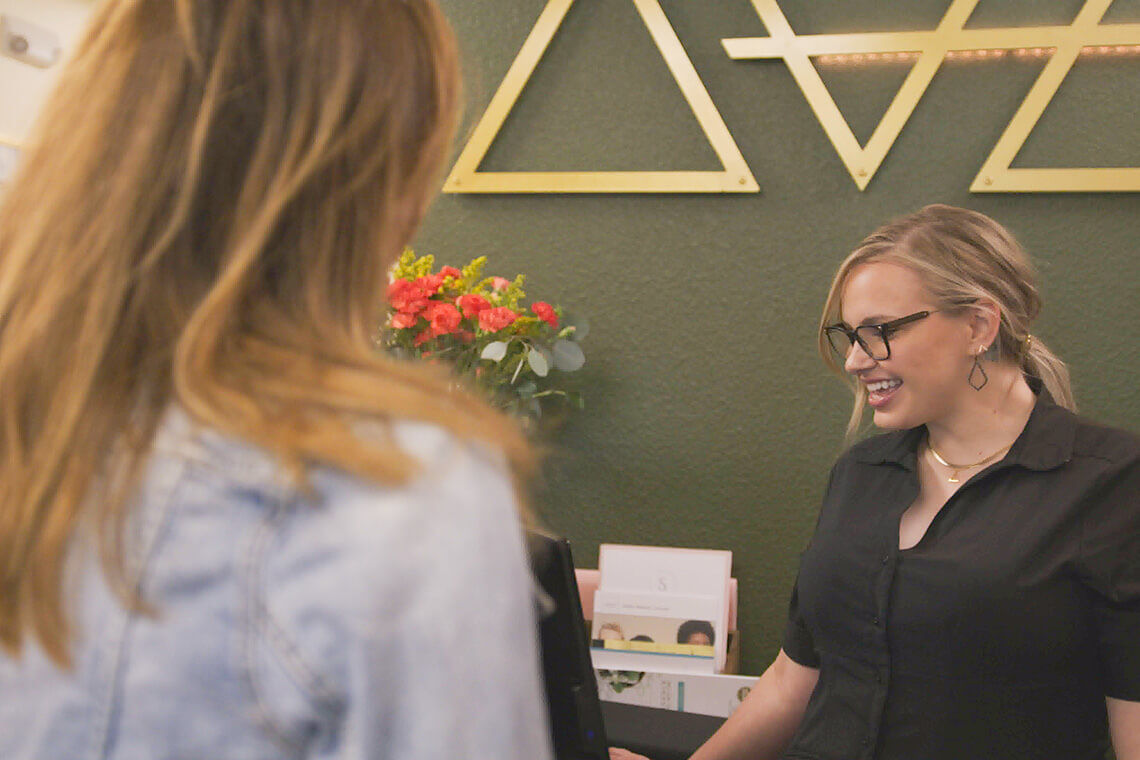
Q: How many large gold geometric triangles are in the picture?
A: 3